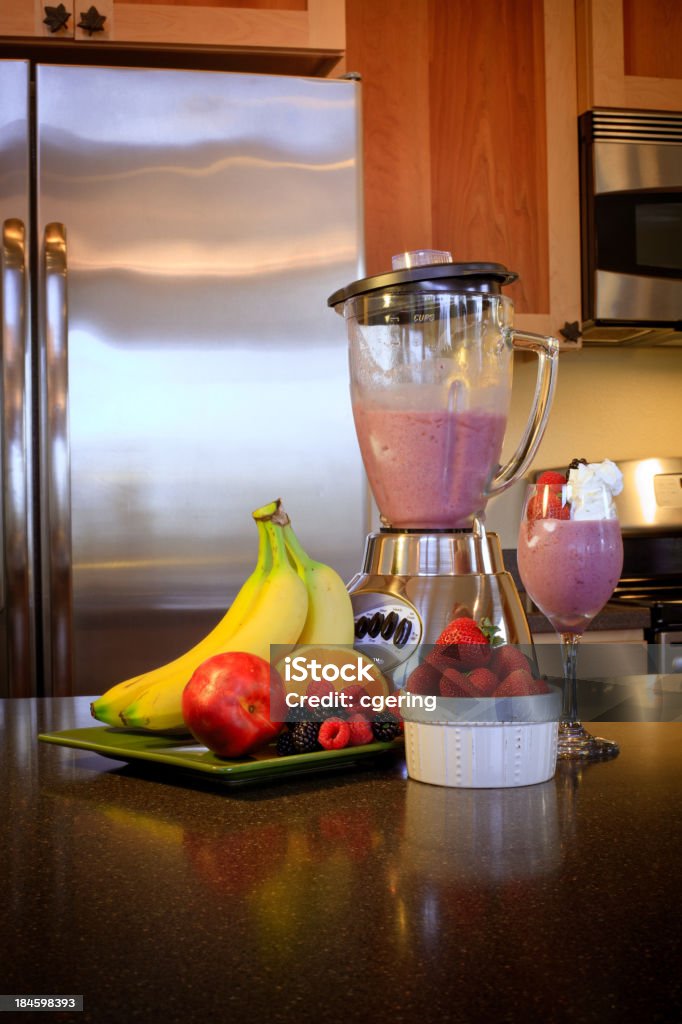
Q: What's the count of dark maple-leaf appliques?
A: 3